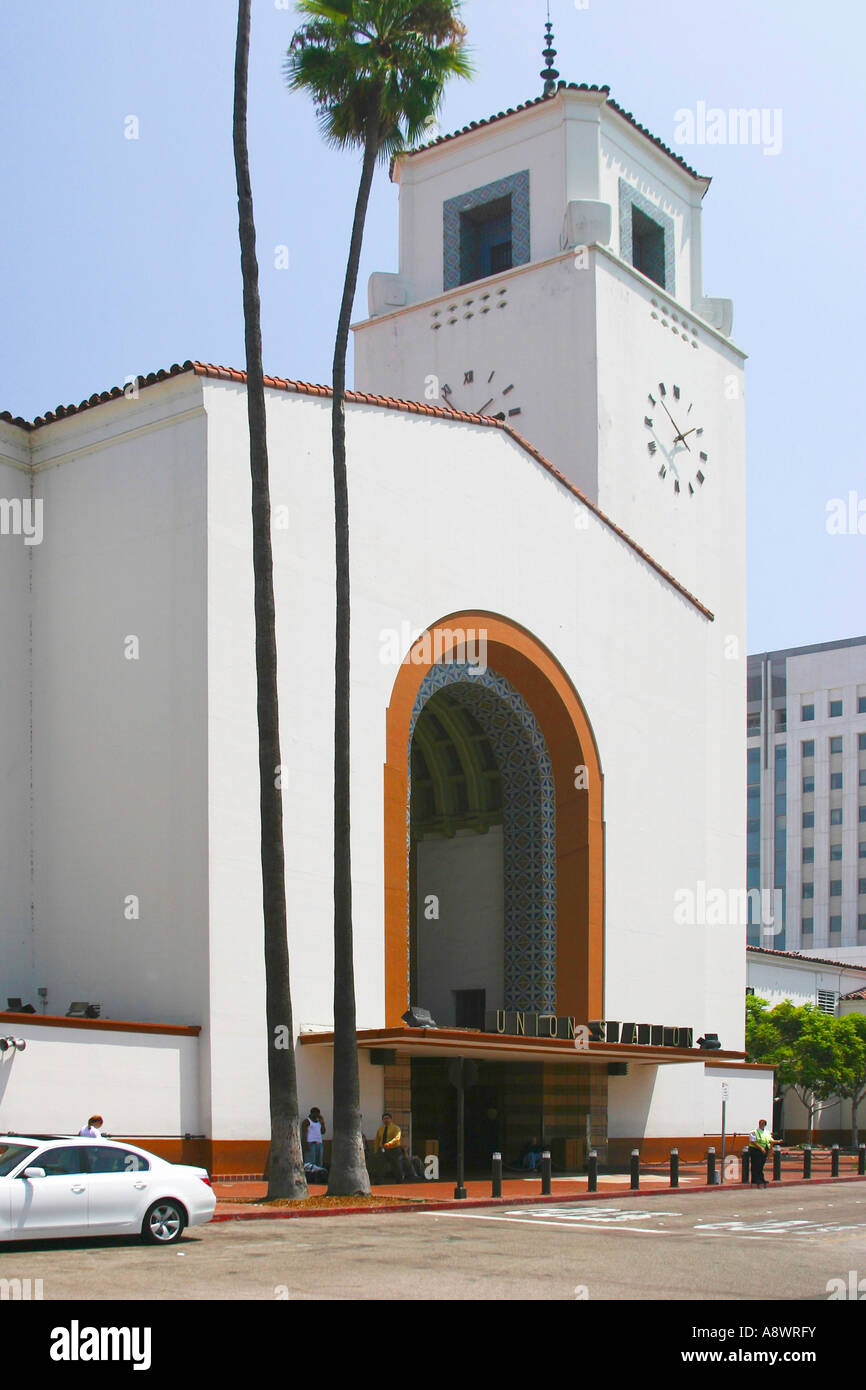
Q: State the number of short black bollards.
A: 11